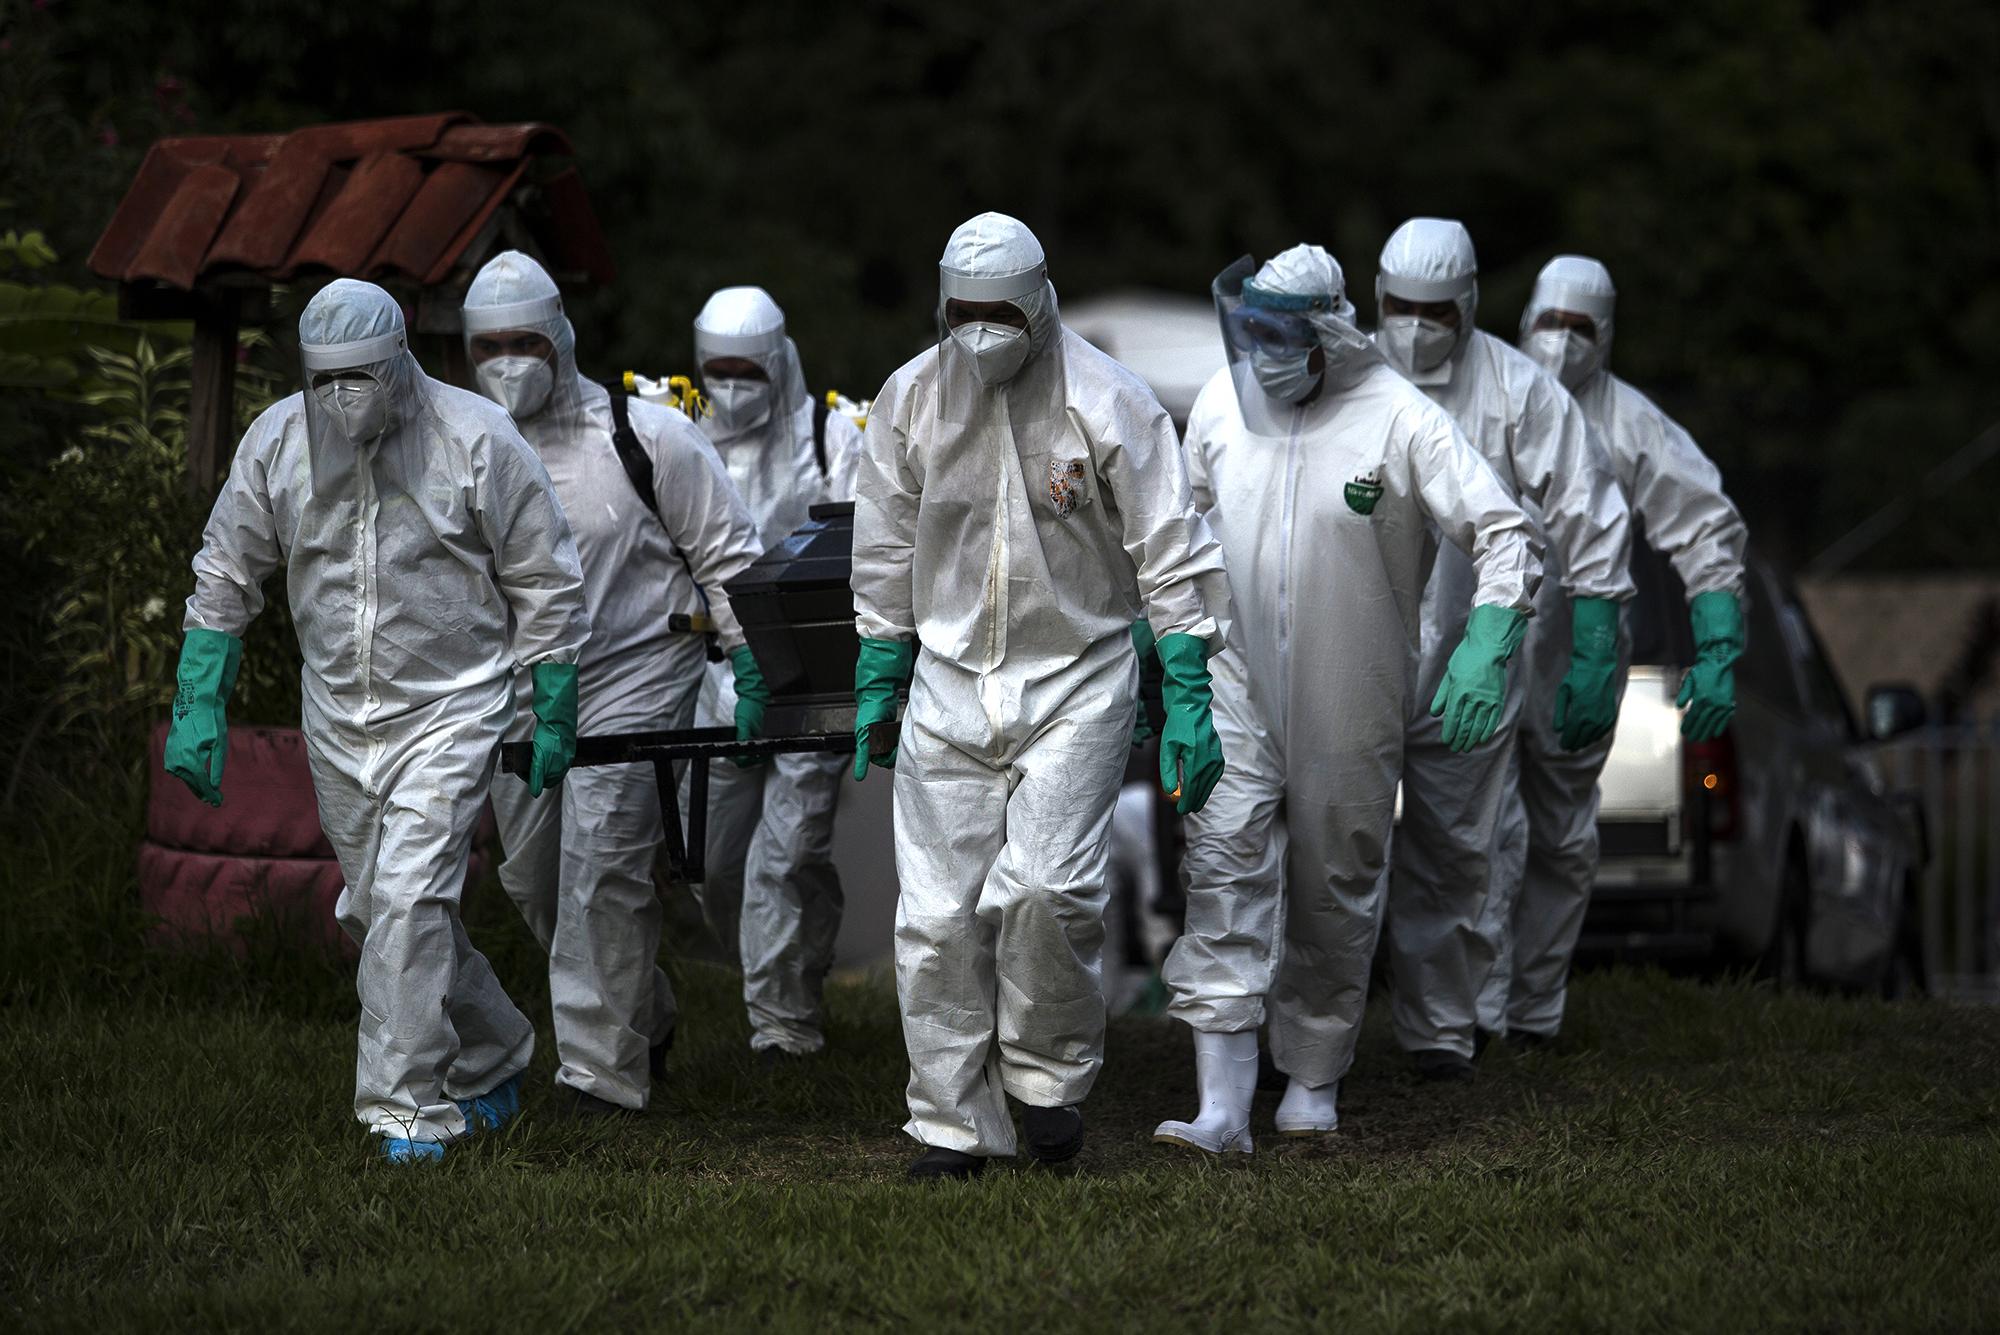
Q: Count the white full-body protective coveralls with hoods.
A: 7